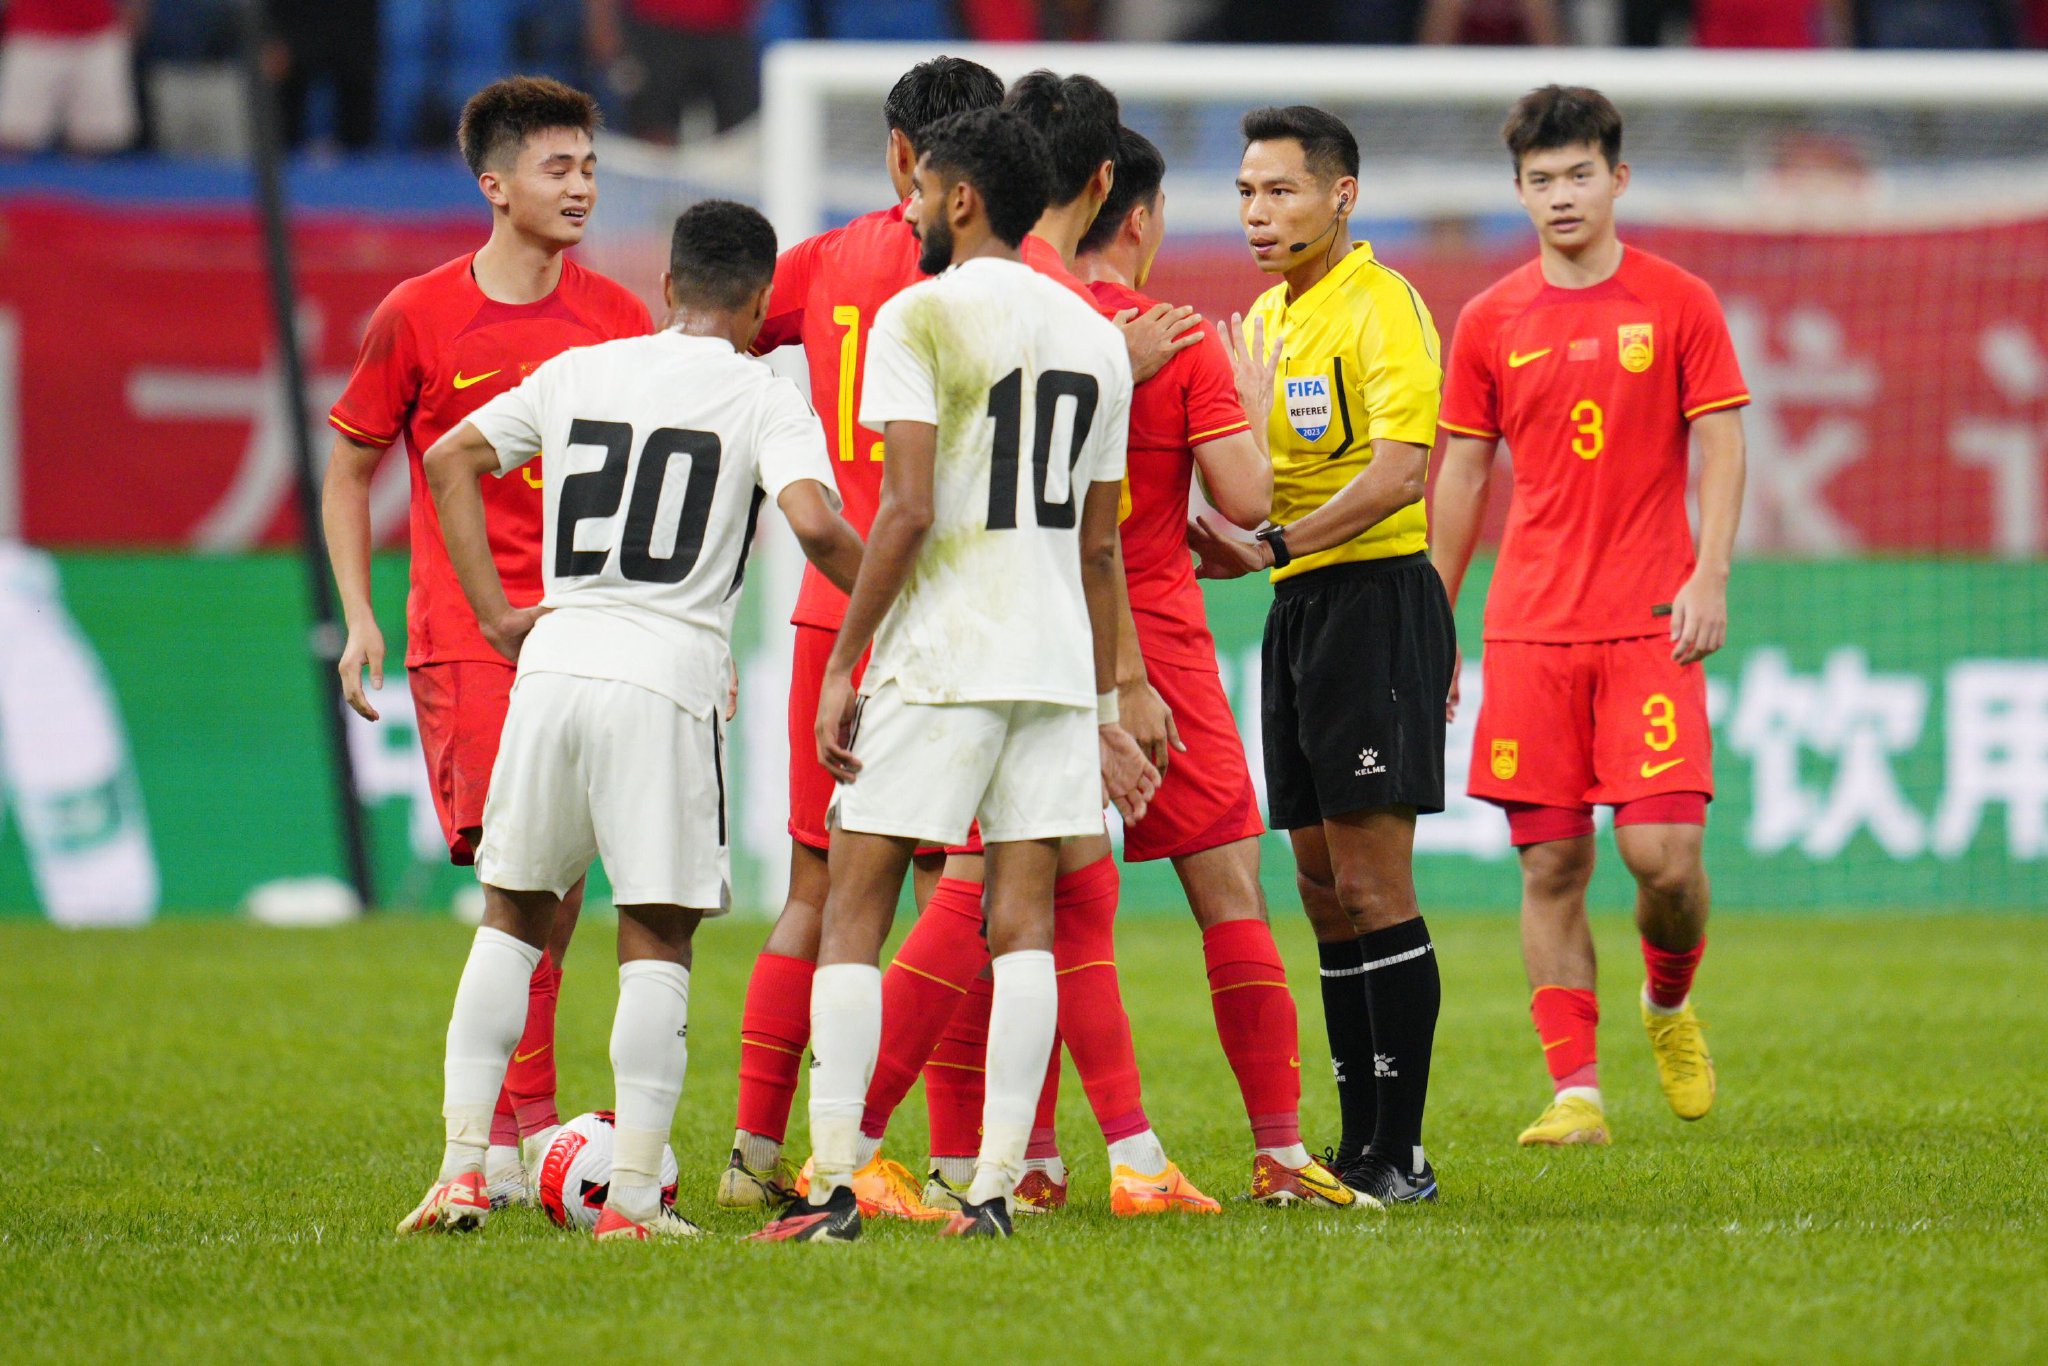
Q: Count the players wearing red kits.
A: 5